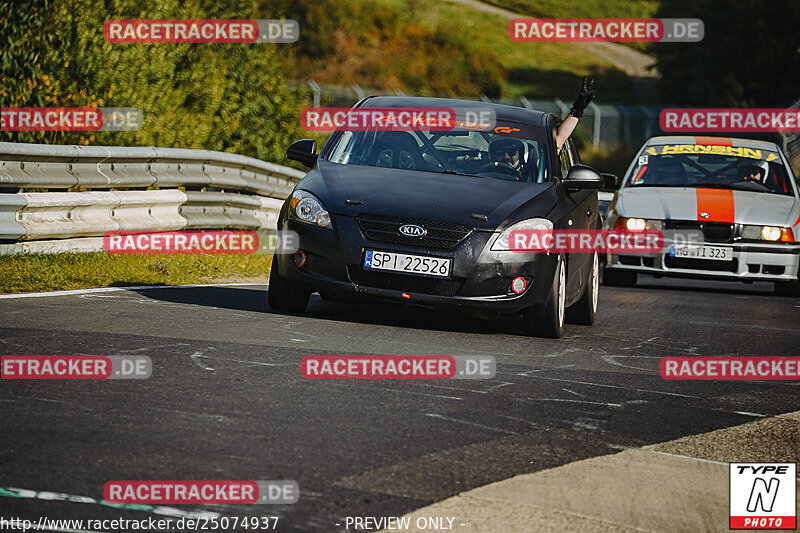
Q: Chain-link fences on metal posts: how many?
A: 1